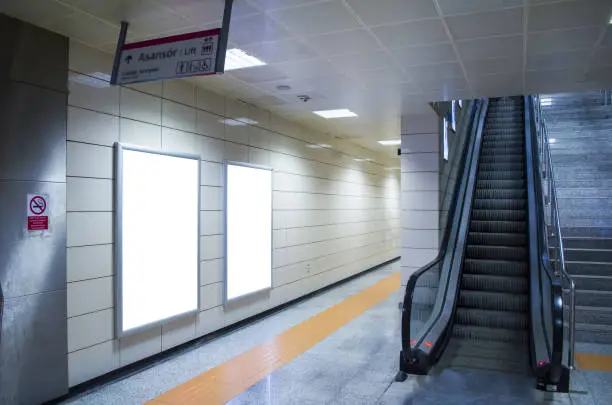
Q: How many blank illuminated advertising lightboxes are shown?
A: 2